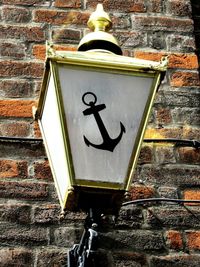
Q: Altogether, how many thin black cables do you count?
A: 2